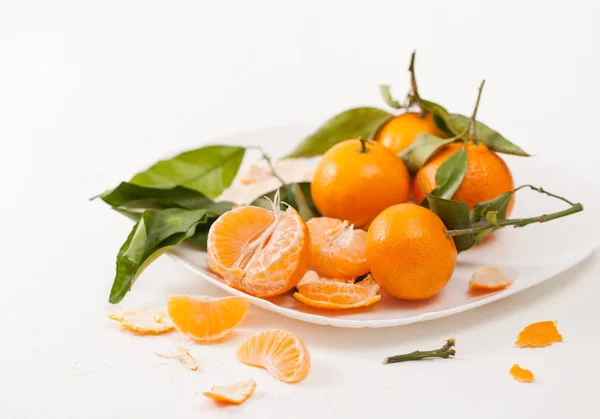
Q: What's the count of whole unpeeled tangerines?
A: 4